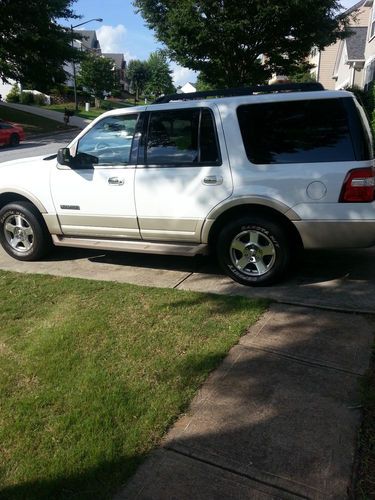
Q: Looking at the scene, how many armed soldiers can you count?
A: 0